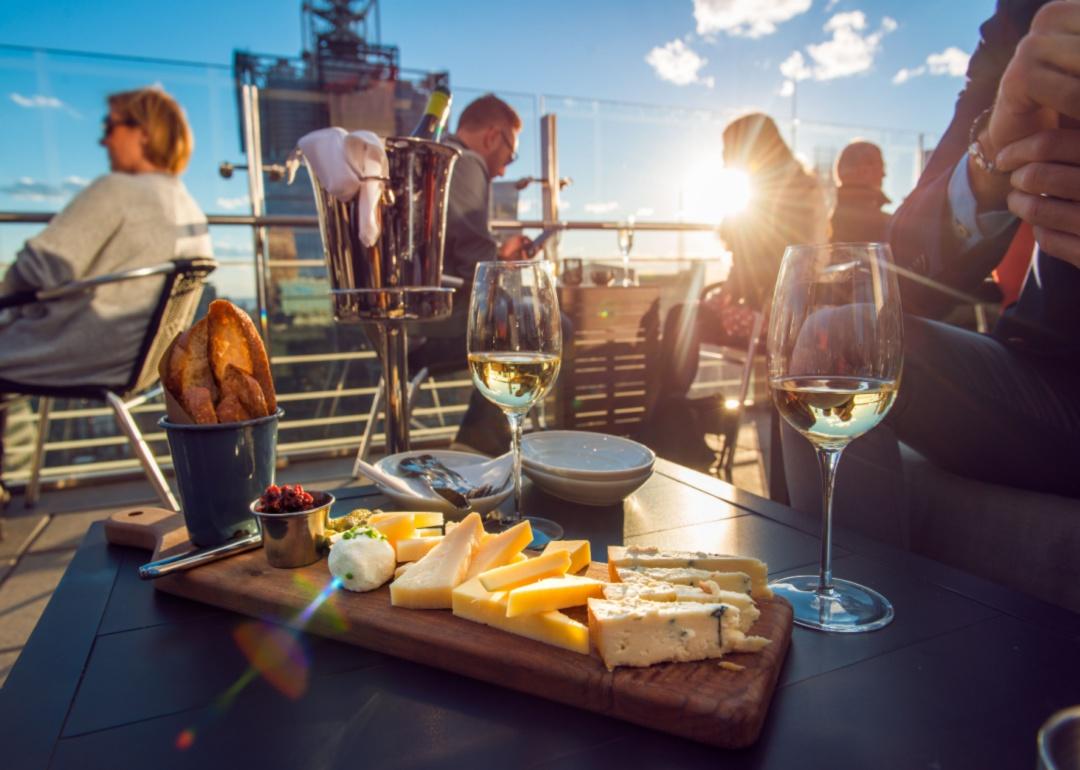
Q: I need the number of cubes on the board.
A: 0